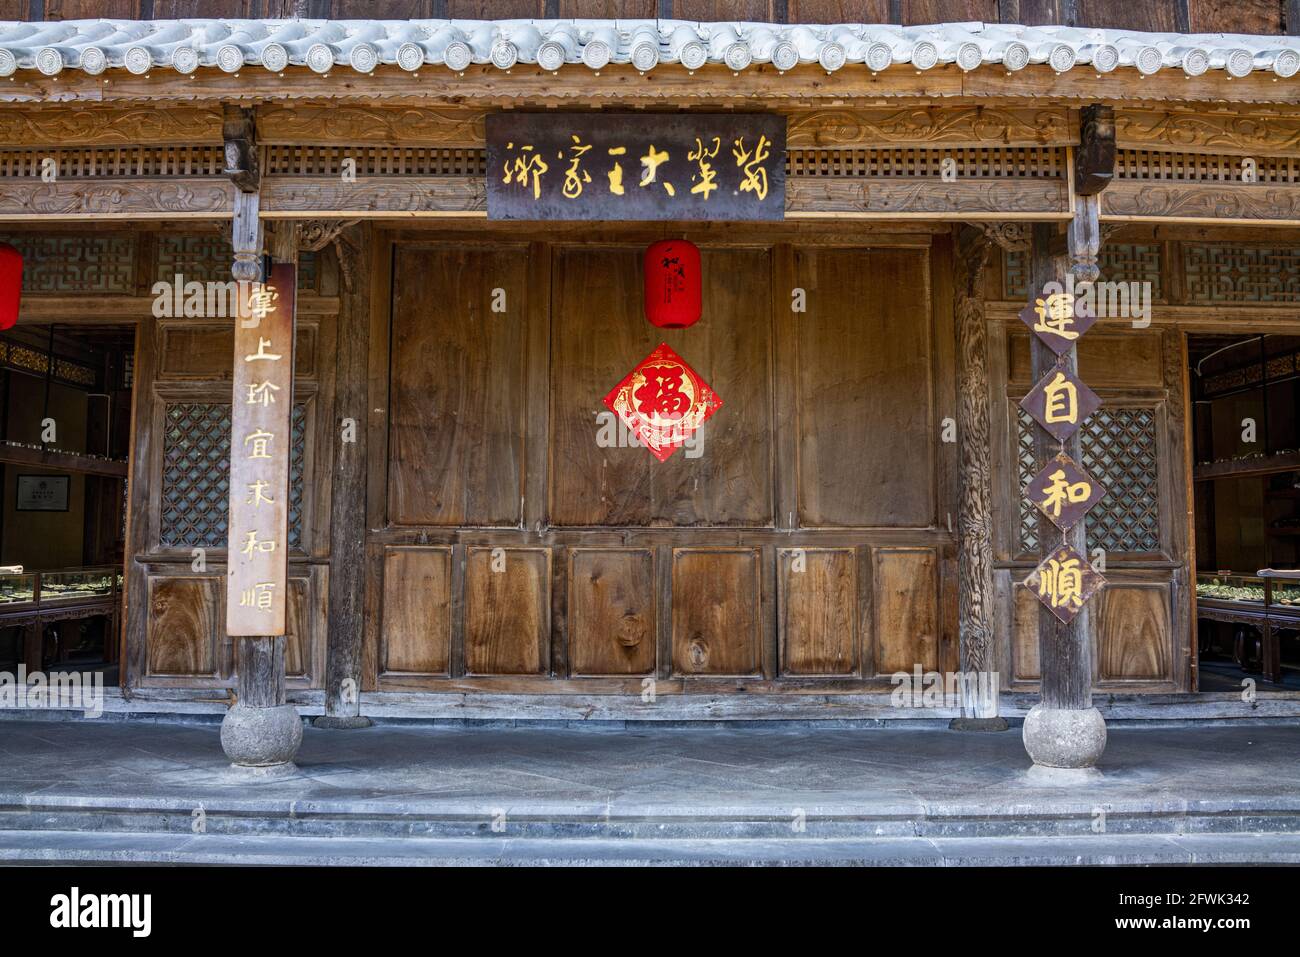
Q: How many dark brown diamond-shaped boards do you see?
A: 4